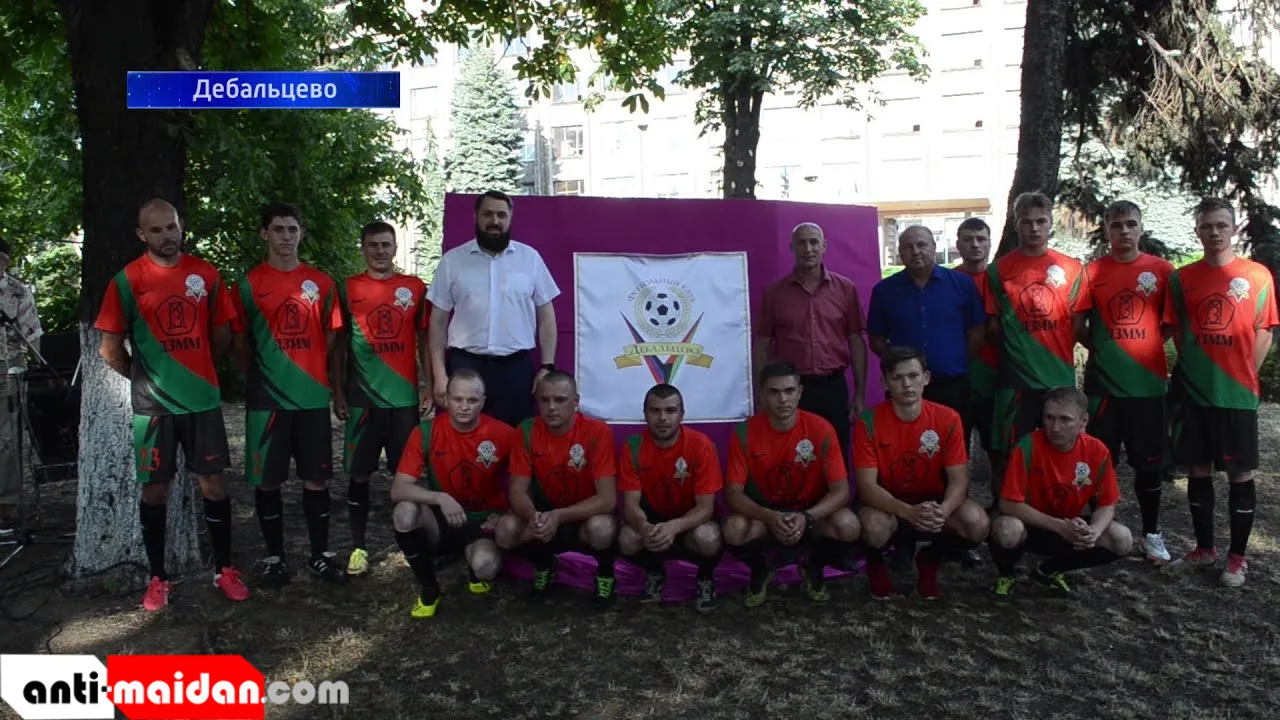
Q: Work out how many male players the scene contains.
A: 13